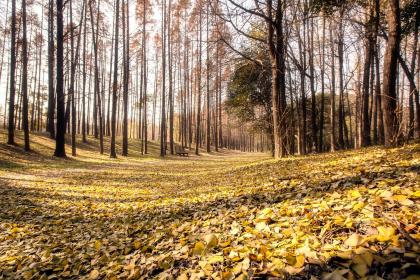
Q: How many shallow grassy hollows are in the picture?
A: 1